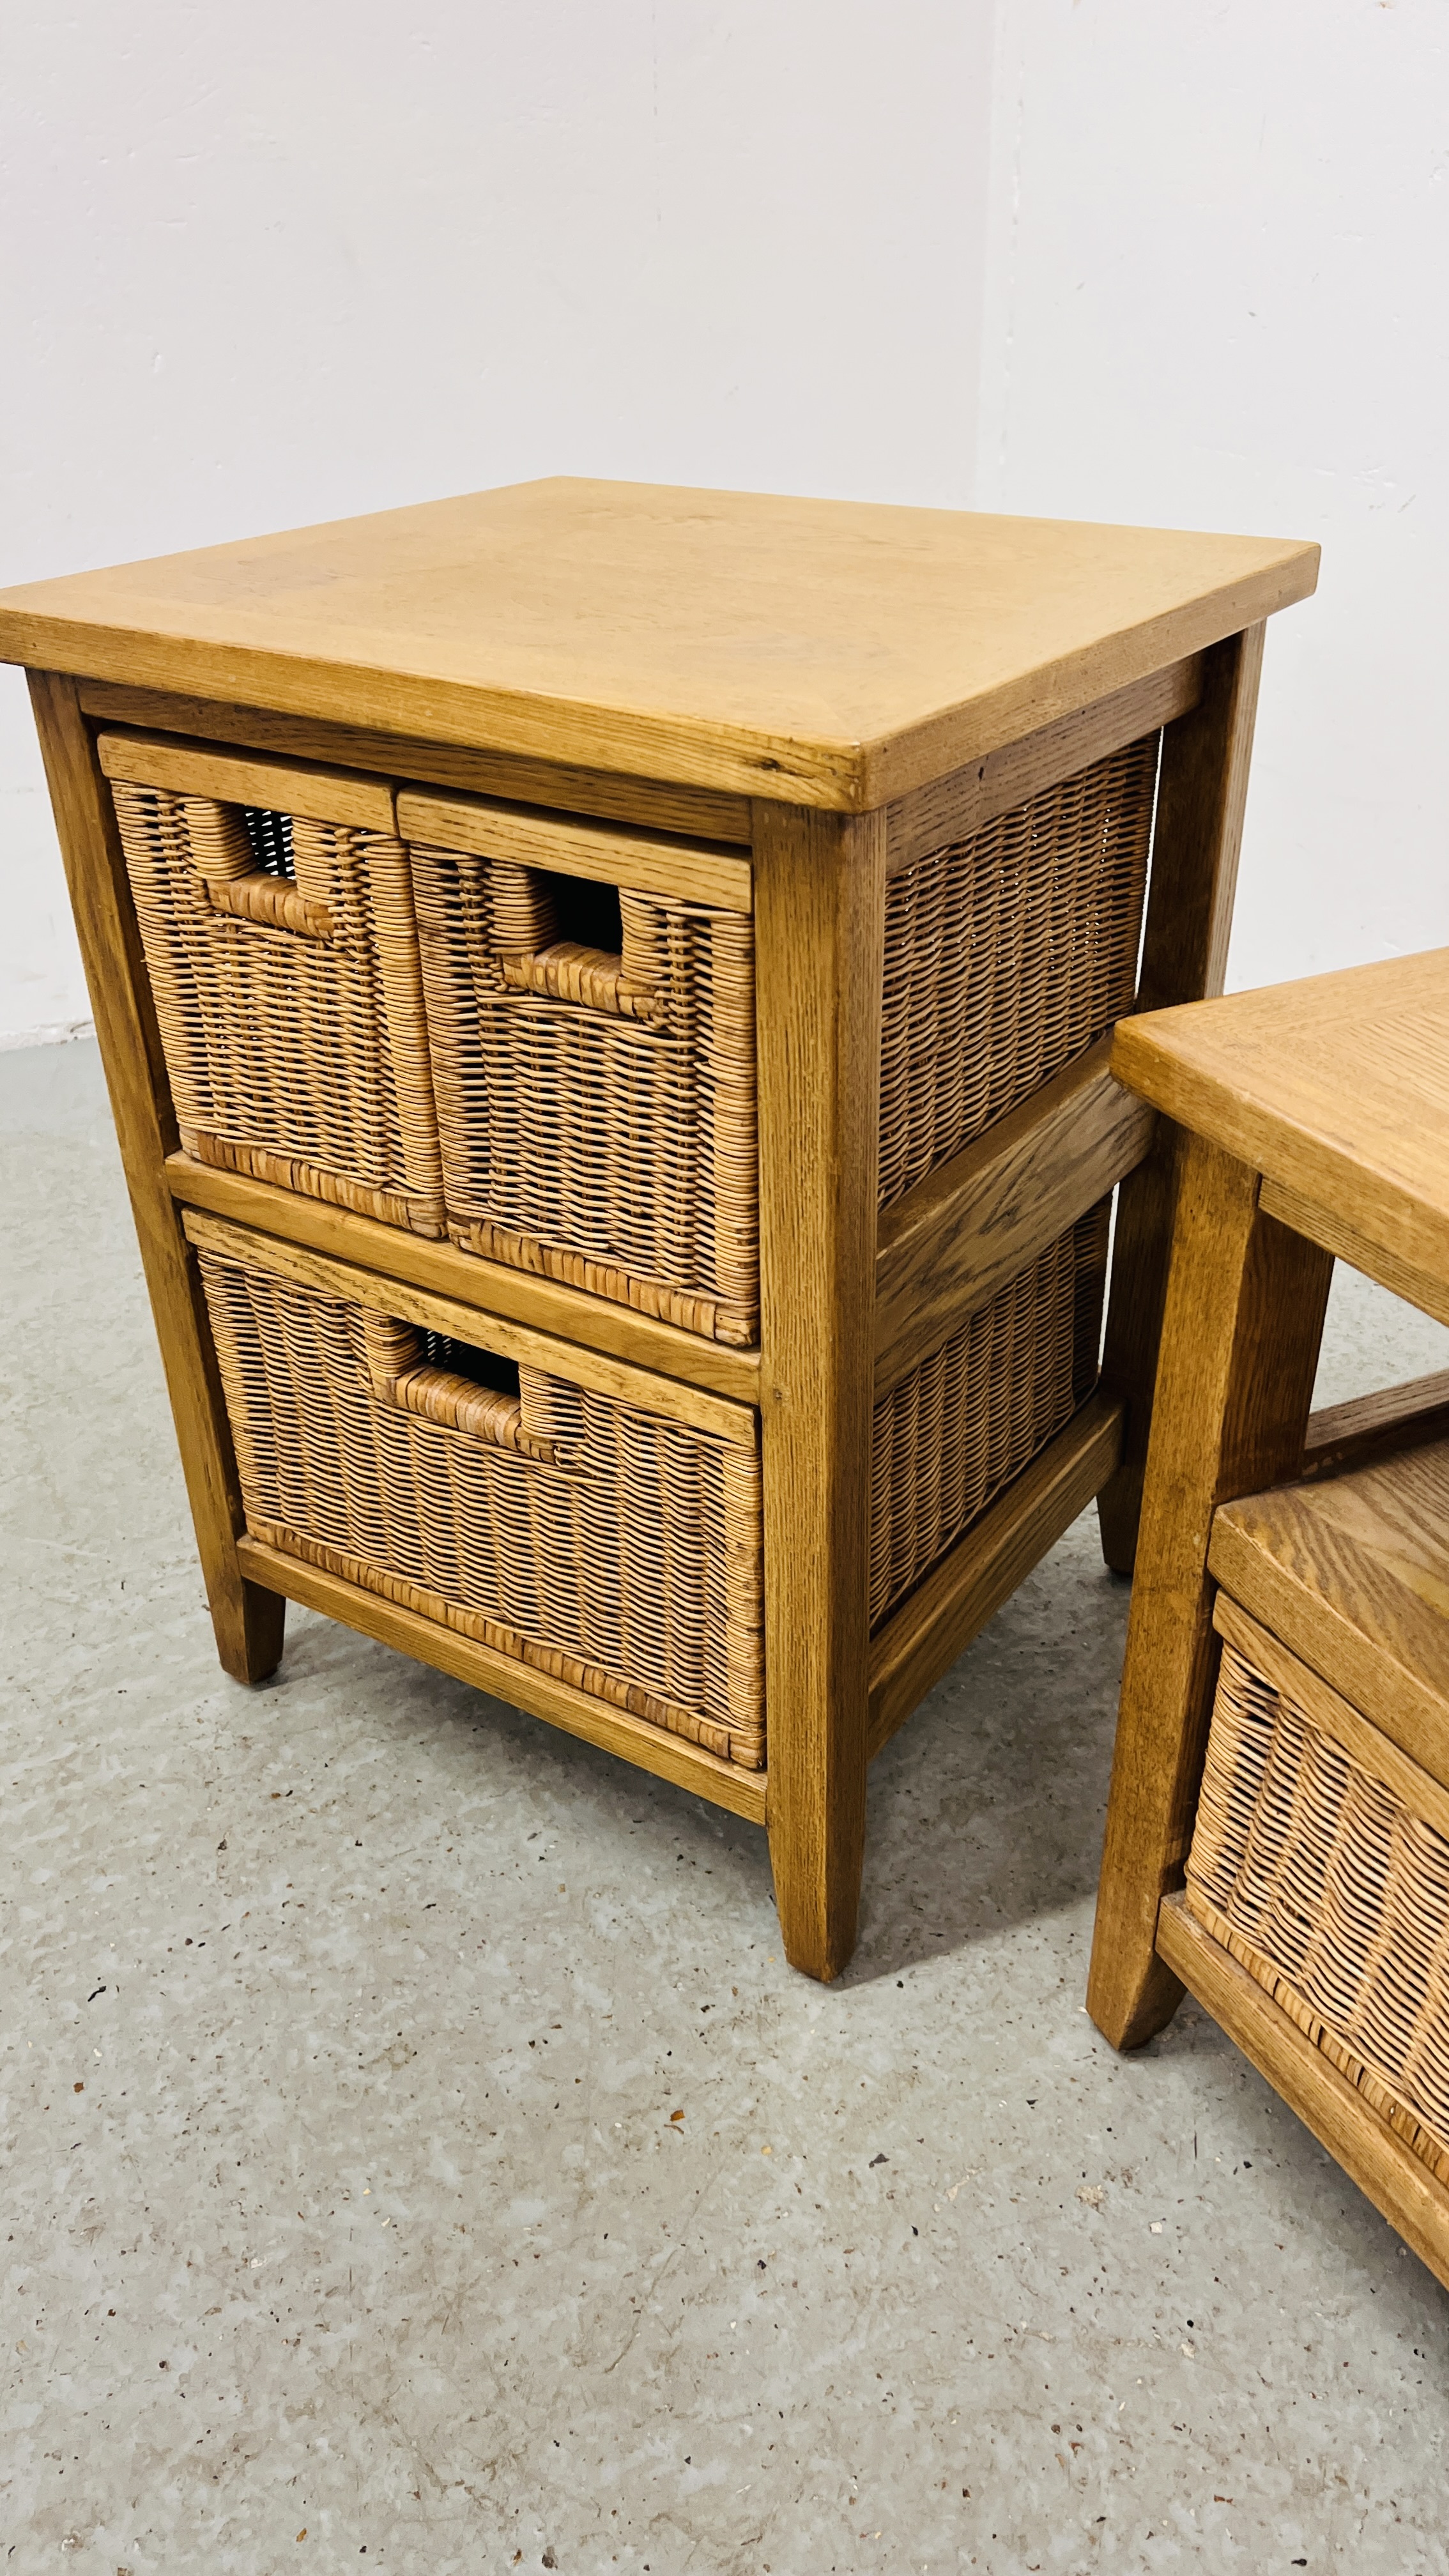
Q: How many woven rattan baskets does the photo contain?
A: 4